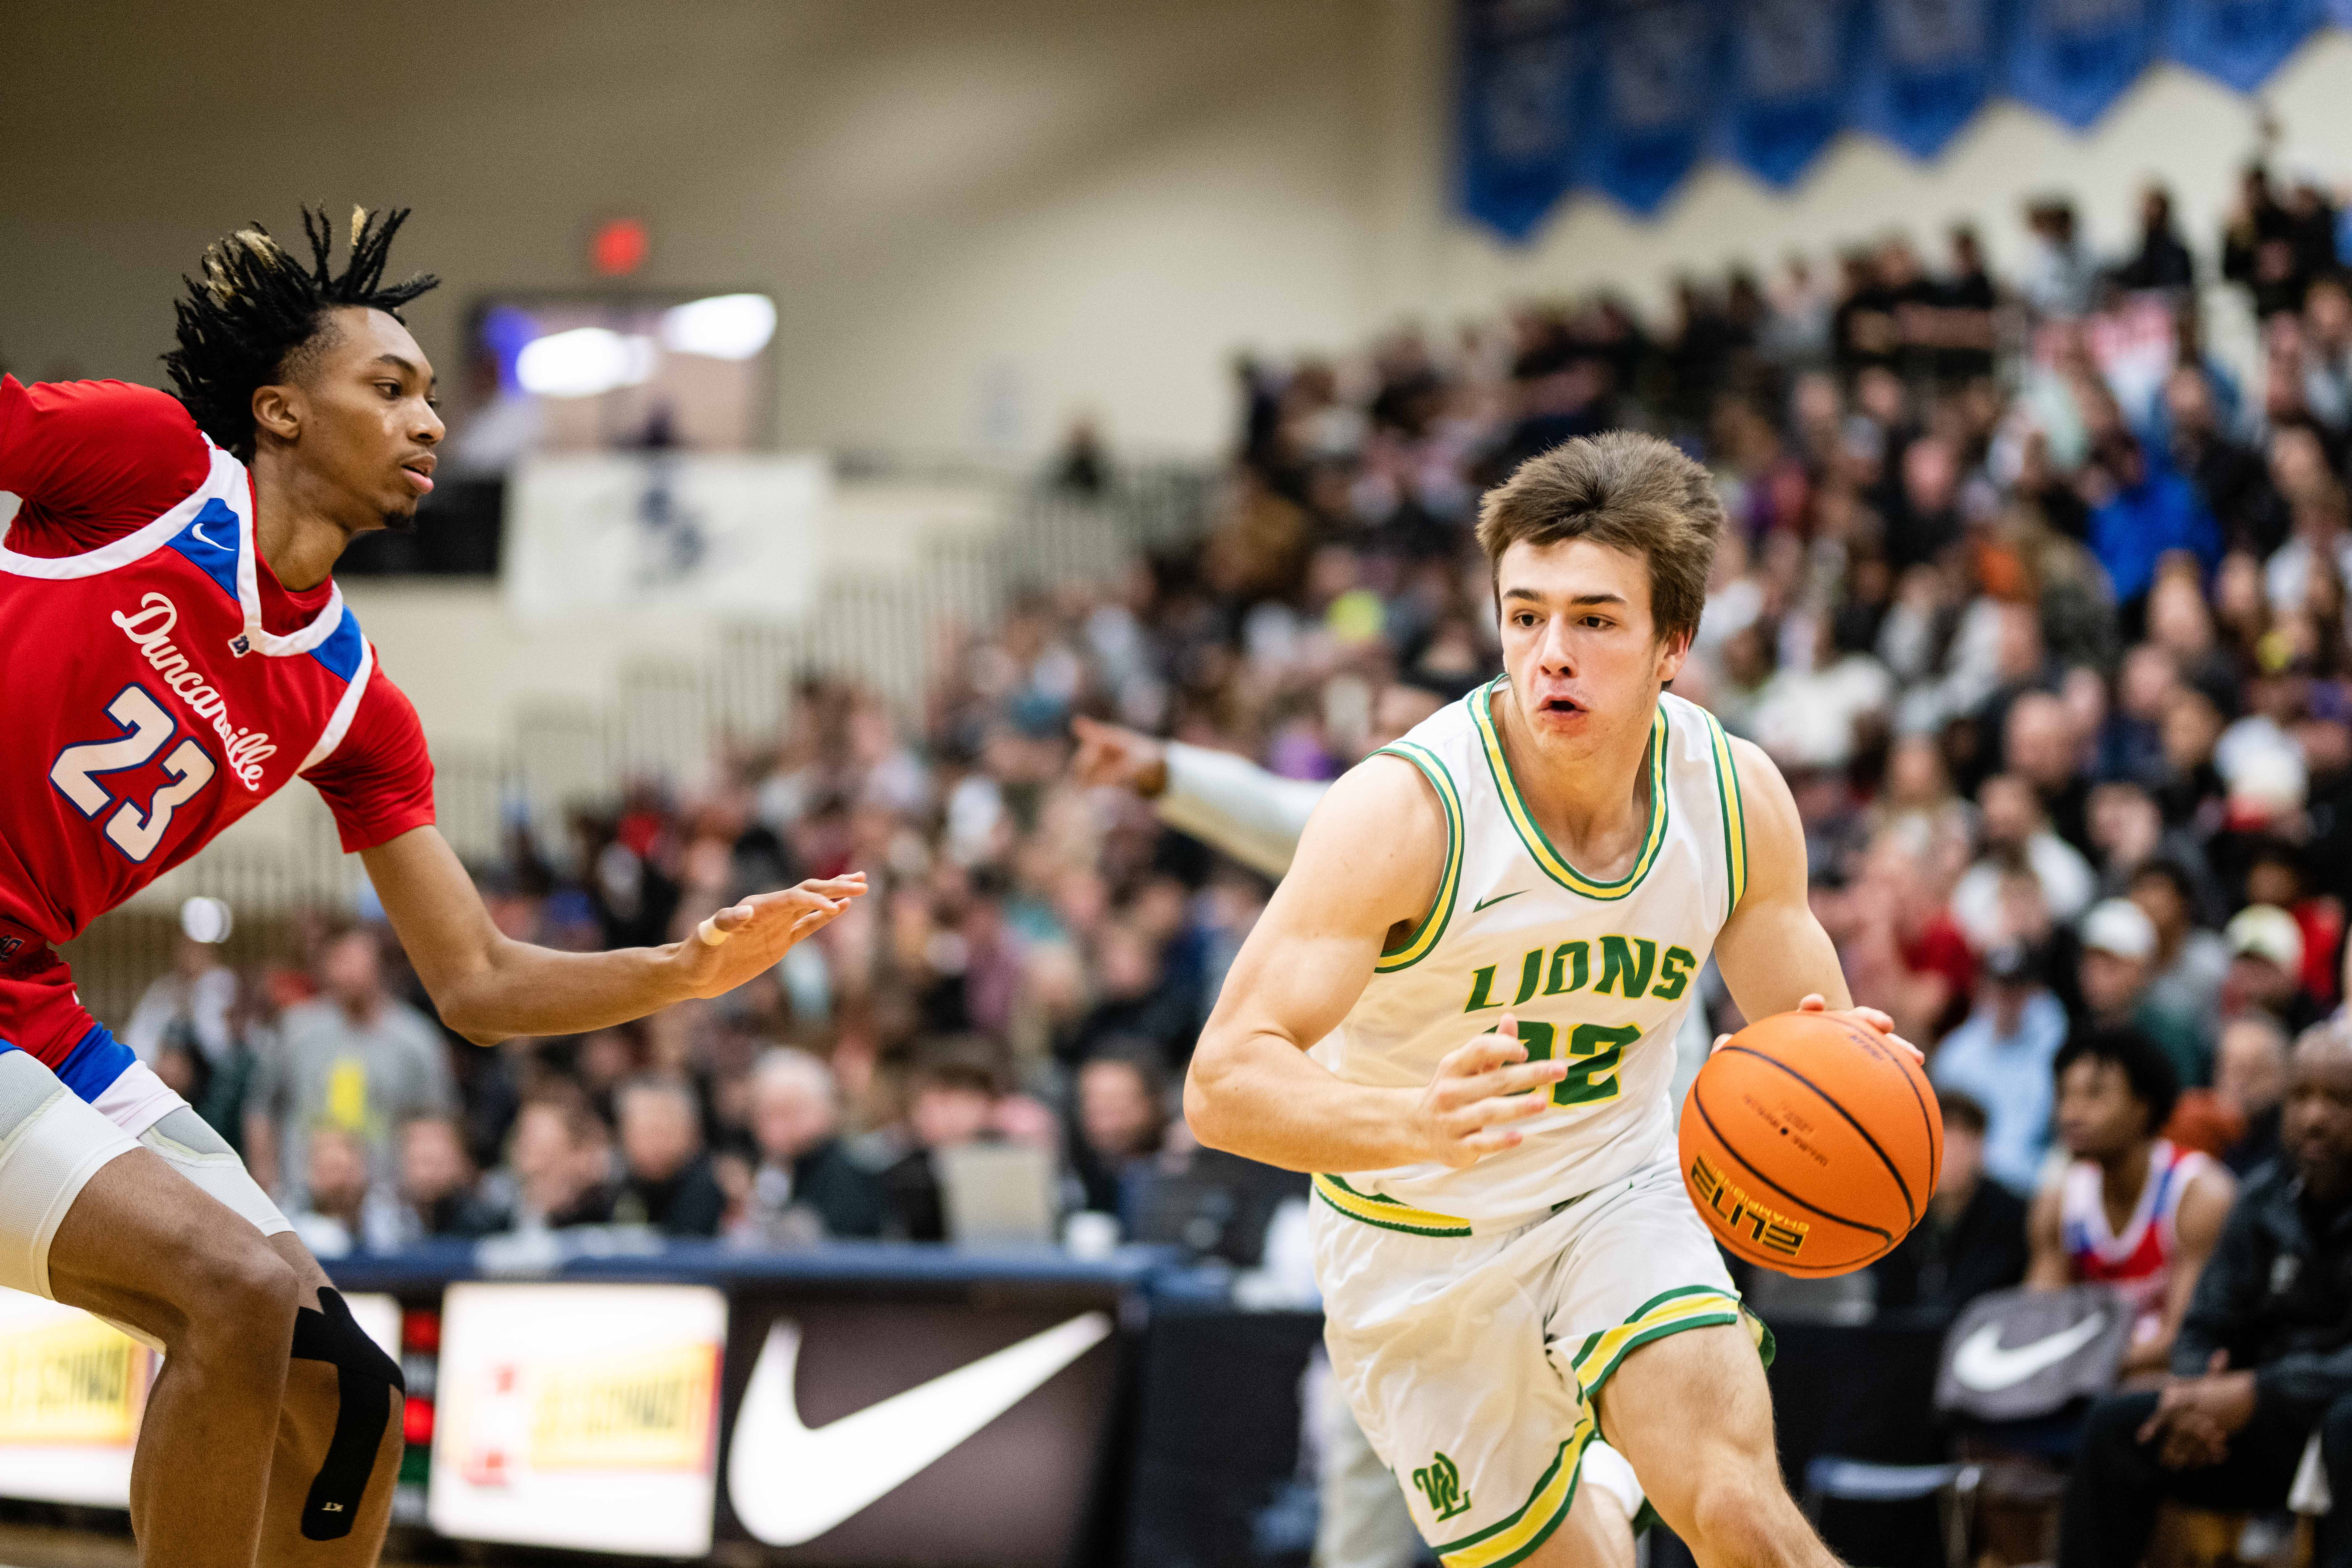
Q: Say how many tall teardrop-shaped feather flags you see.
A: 0